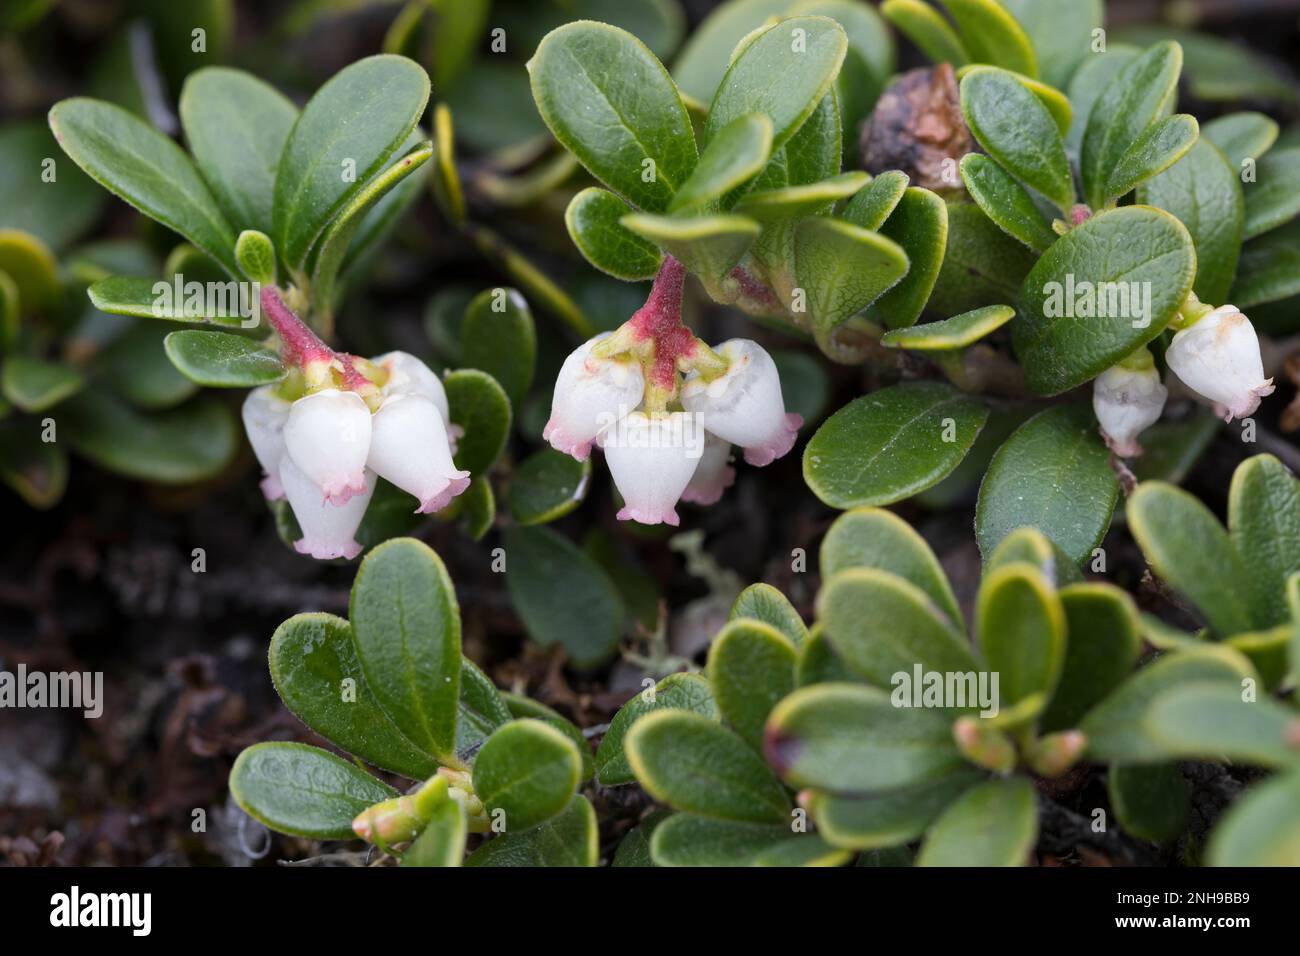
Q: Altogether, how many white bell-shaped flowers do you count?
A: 11